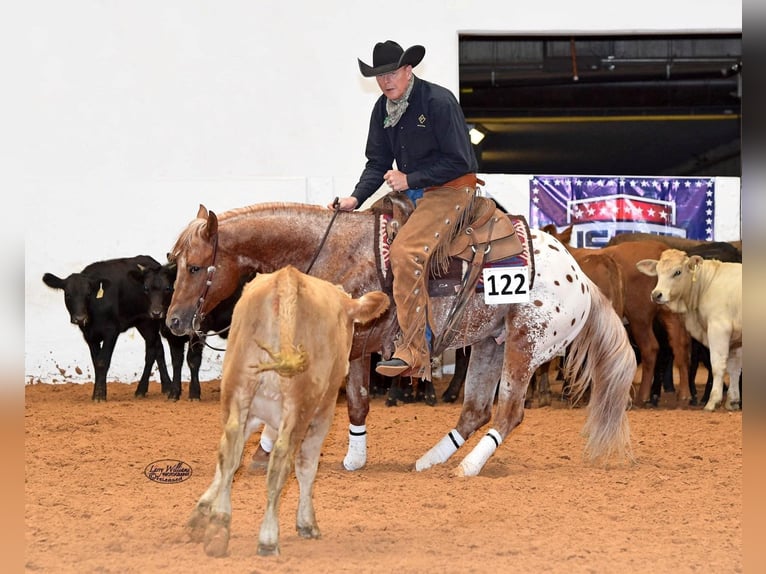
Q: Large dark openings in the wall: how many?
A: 1